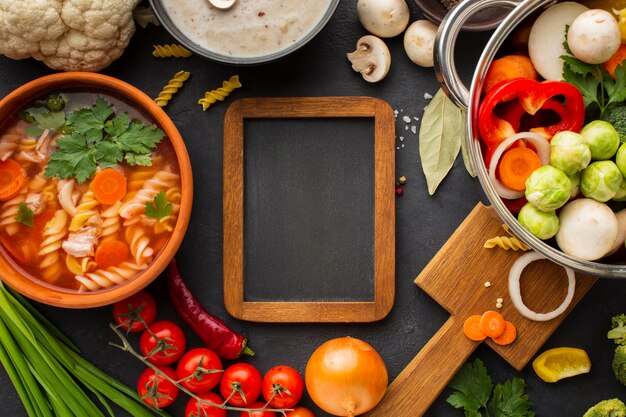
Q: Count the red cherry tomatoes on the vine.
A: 9